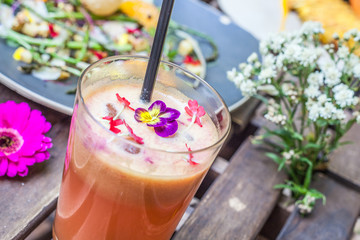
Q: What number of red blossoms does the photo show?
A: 5